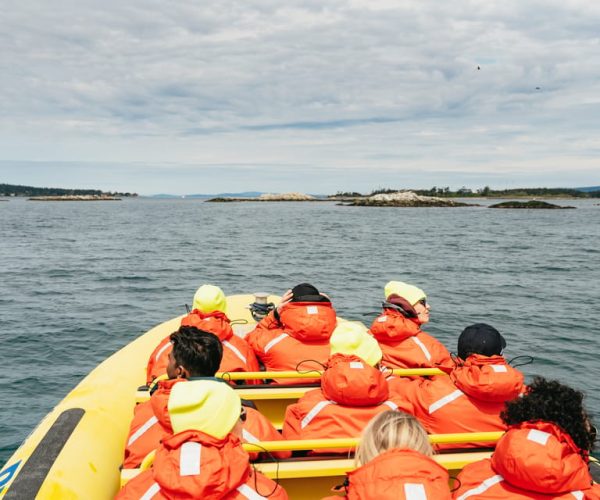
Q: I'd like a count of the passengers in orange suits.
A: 9